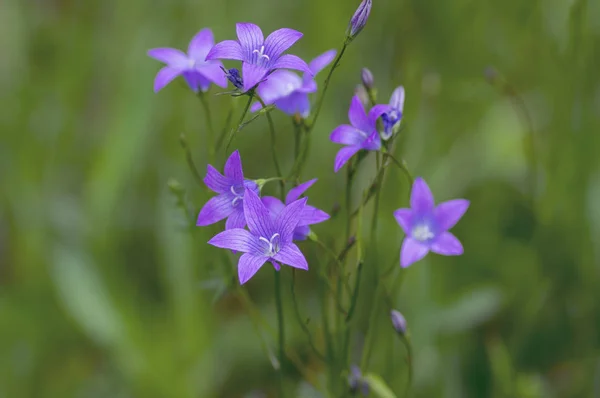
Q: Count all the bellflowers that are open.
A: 8